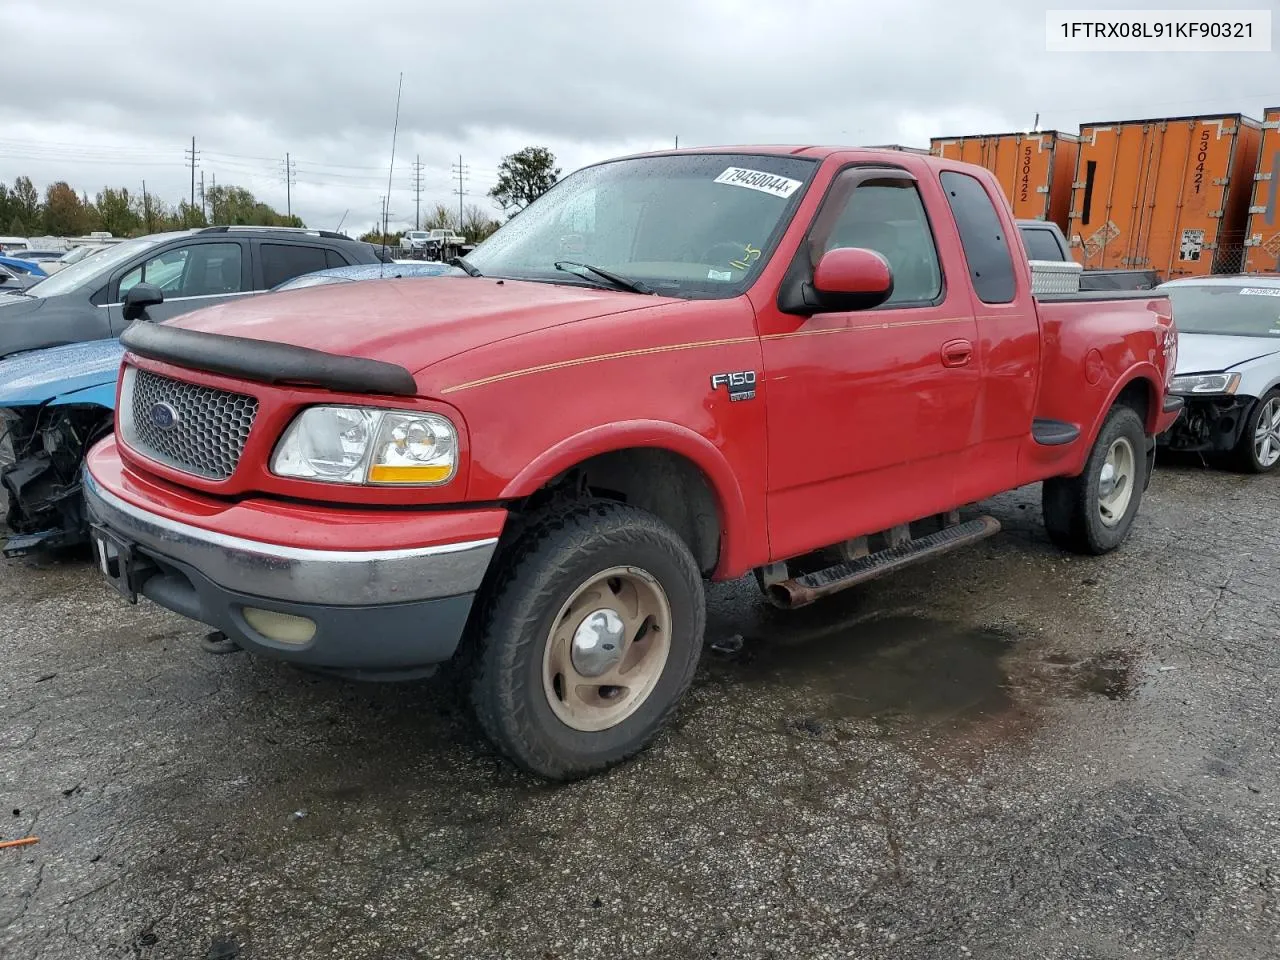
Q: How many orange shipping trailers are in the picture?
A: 3